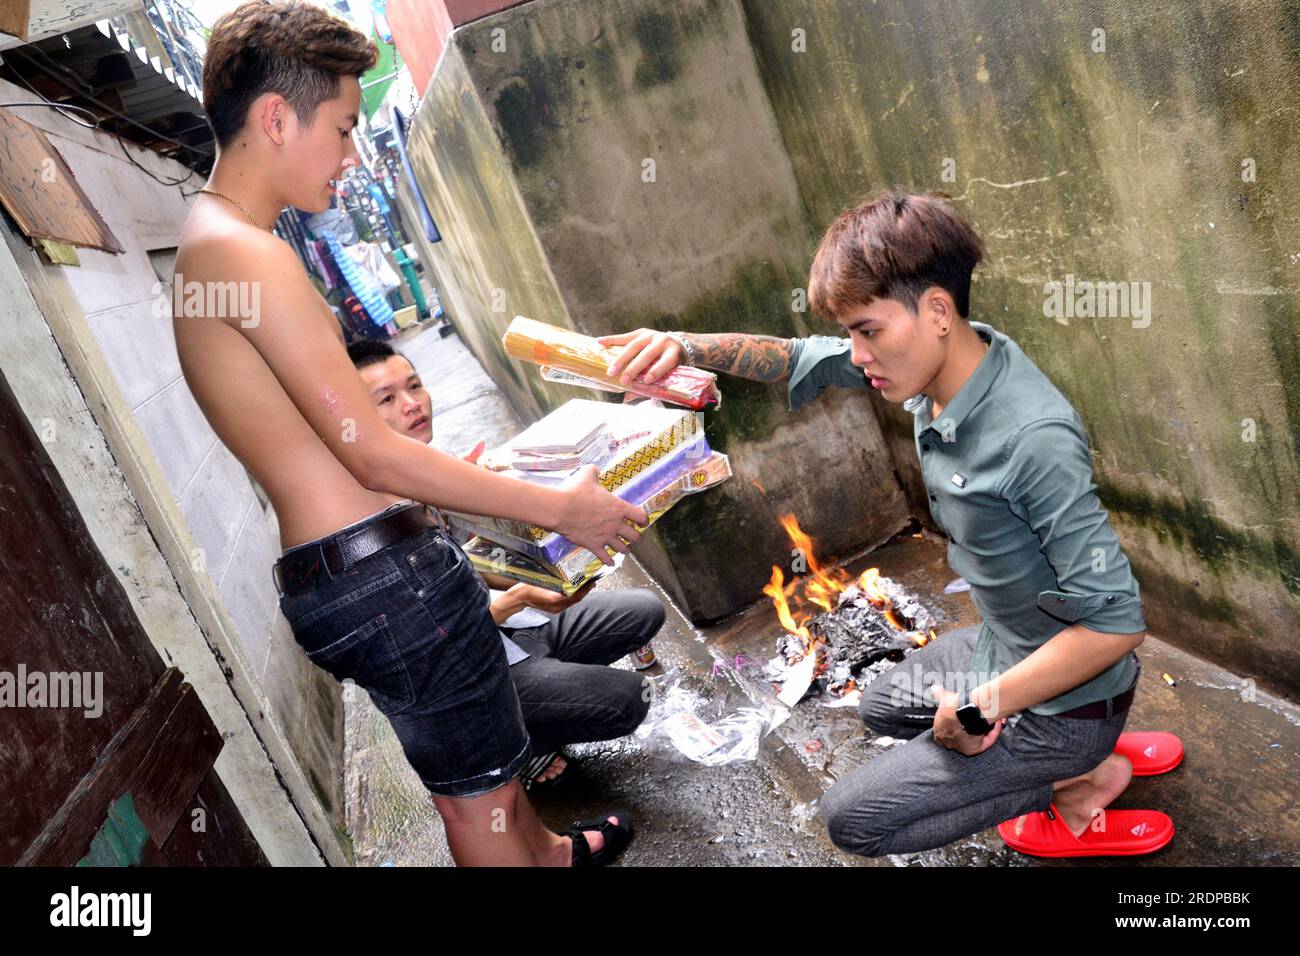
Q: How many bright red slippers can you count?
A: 2